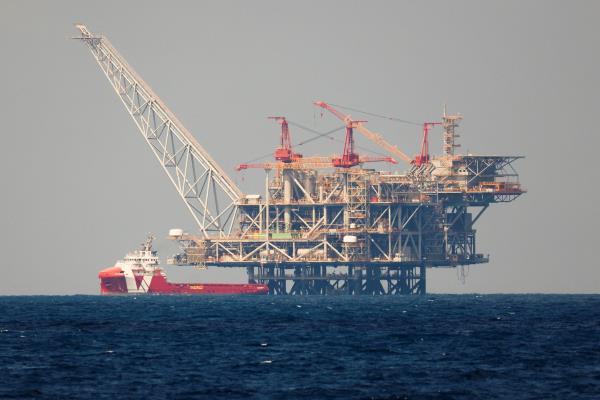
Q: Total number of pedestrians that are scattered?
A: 0